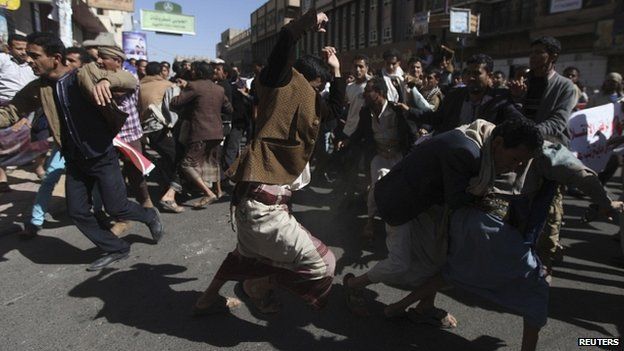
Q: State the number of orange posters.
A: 0